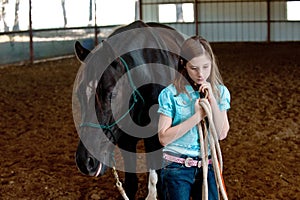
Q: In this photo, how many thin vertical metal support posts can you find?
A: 5